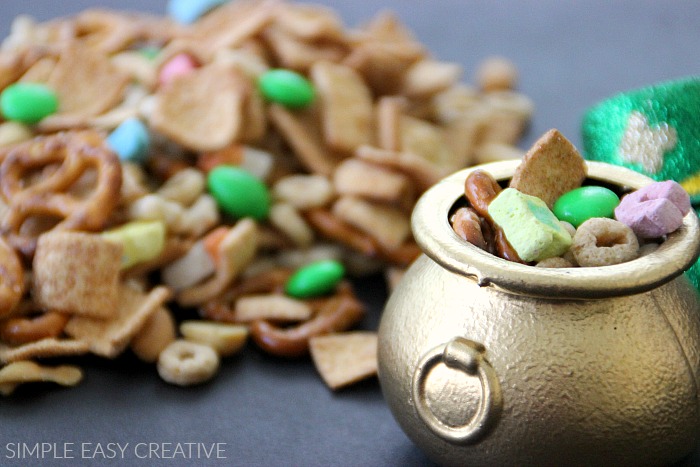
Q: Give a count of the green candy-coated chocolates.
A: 5